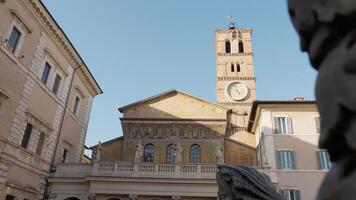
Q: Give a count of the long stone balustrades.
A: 1